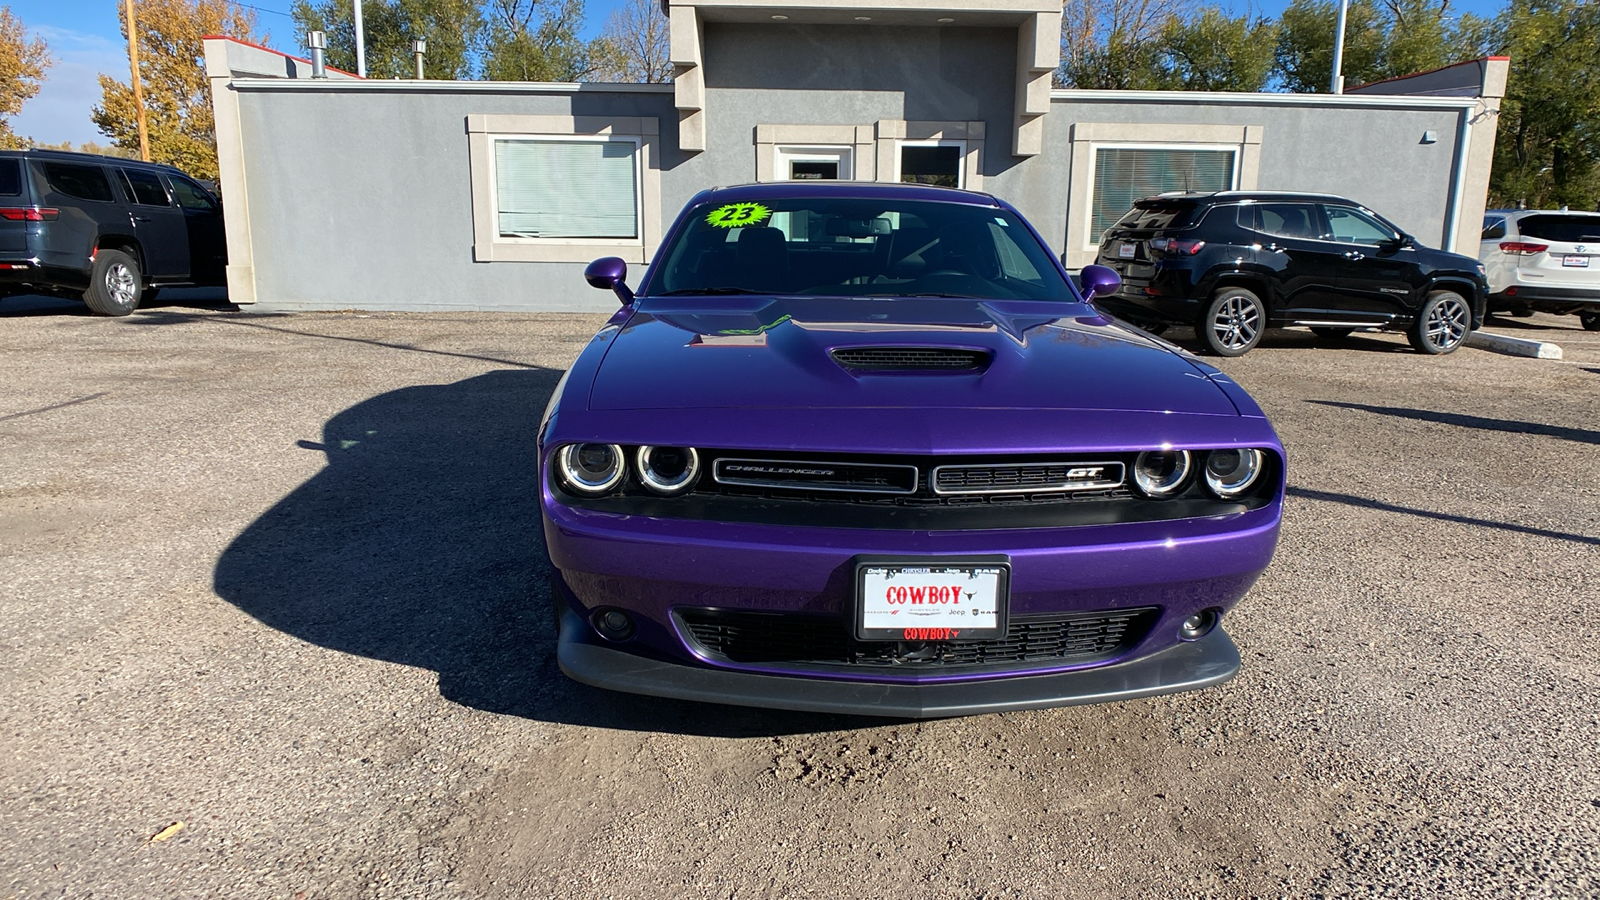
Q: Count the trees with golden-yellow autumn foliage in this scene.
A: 2